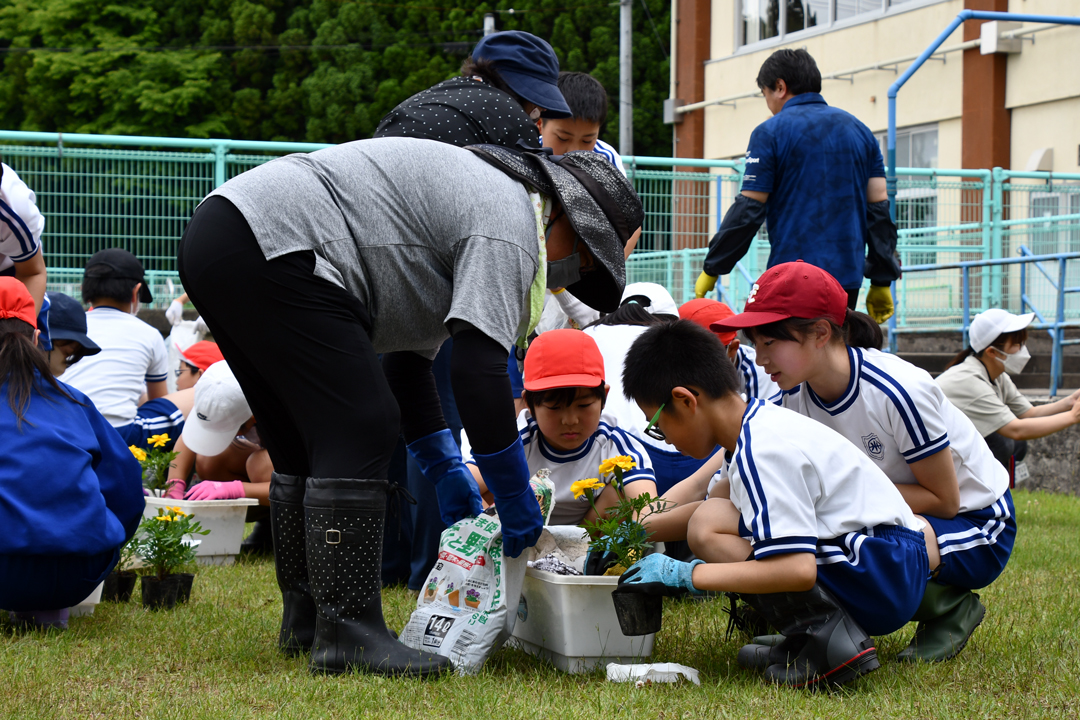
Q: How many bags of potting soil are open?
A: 1